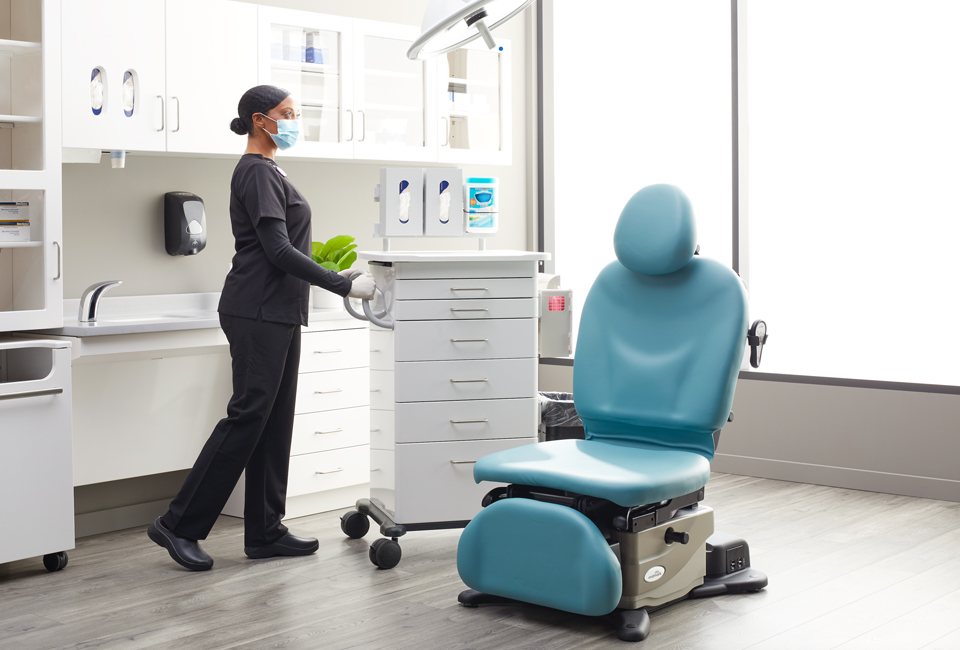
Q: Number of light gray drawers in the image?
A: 6